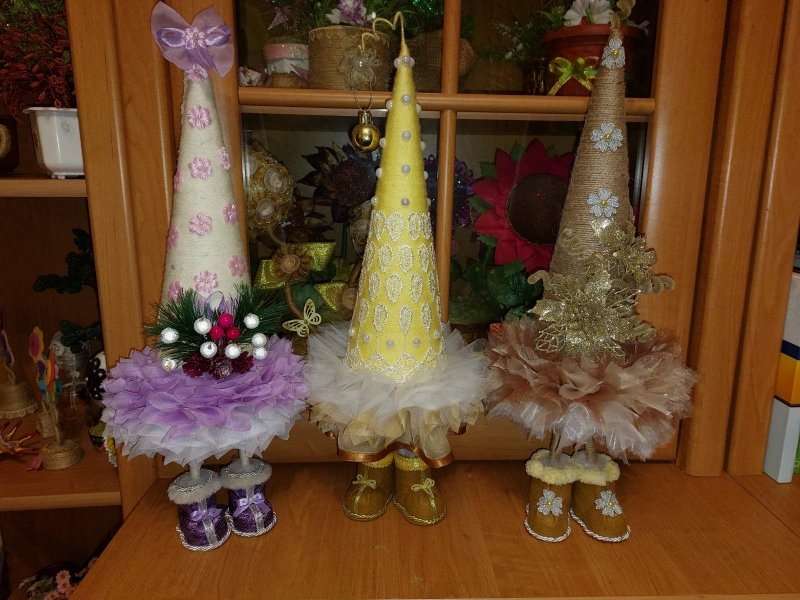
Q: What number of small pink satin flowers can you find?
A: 12